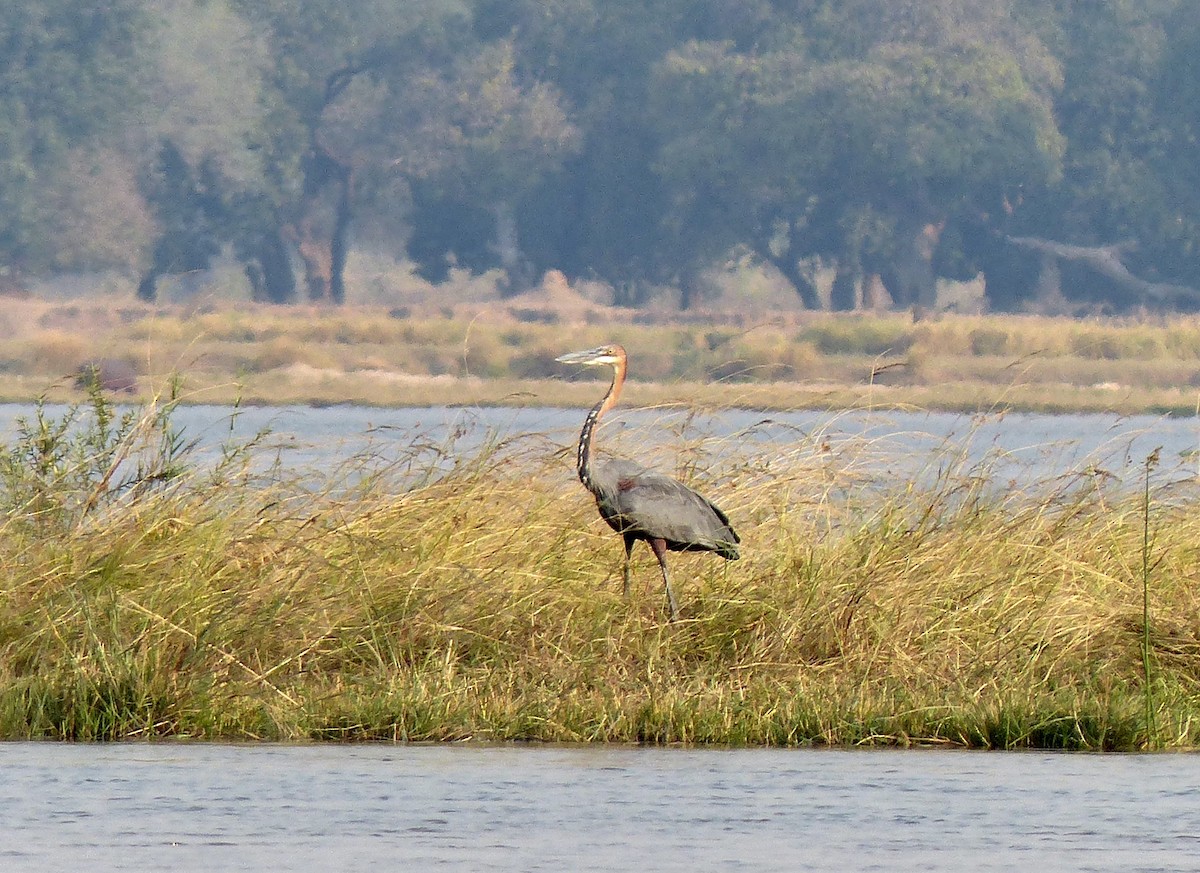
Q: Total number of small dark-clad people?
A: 0